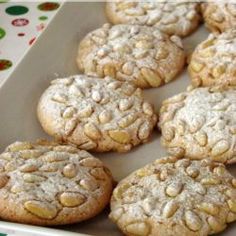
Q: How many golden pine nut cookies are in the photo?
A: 8